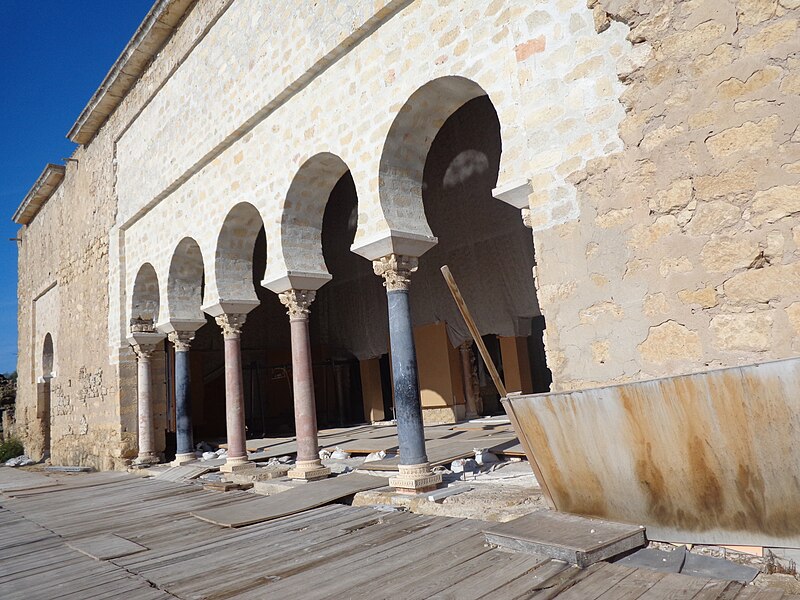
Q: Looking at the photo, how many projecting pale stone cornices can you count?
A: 2